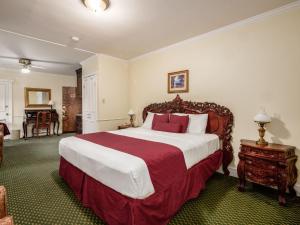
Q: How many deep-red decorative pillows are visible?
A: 3